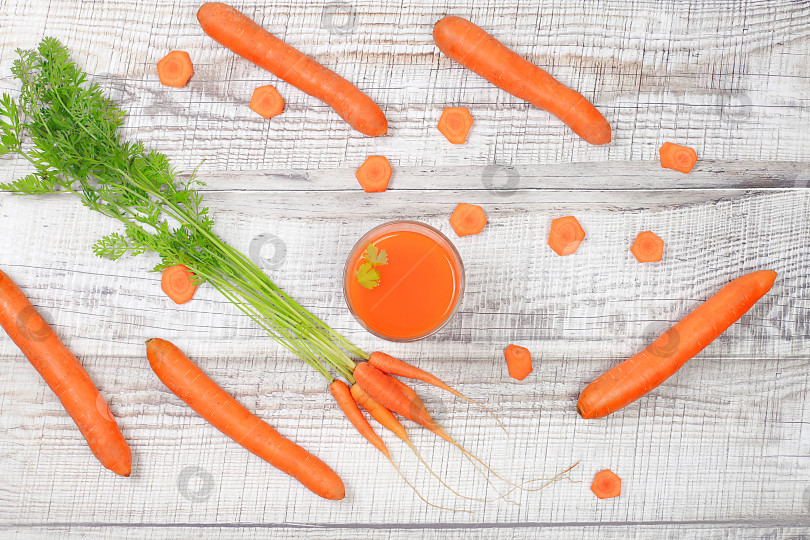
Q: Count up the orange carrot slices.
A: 11